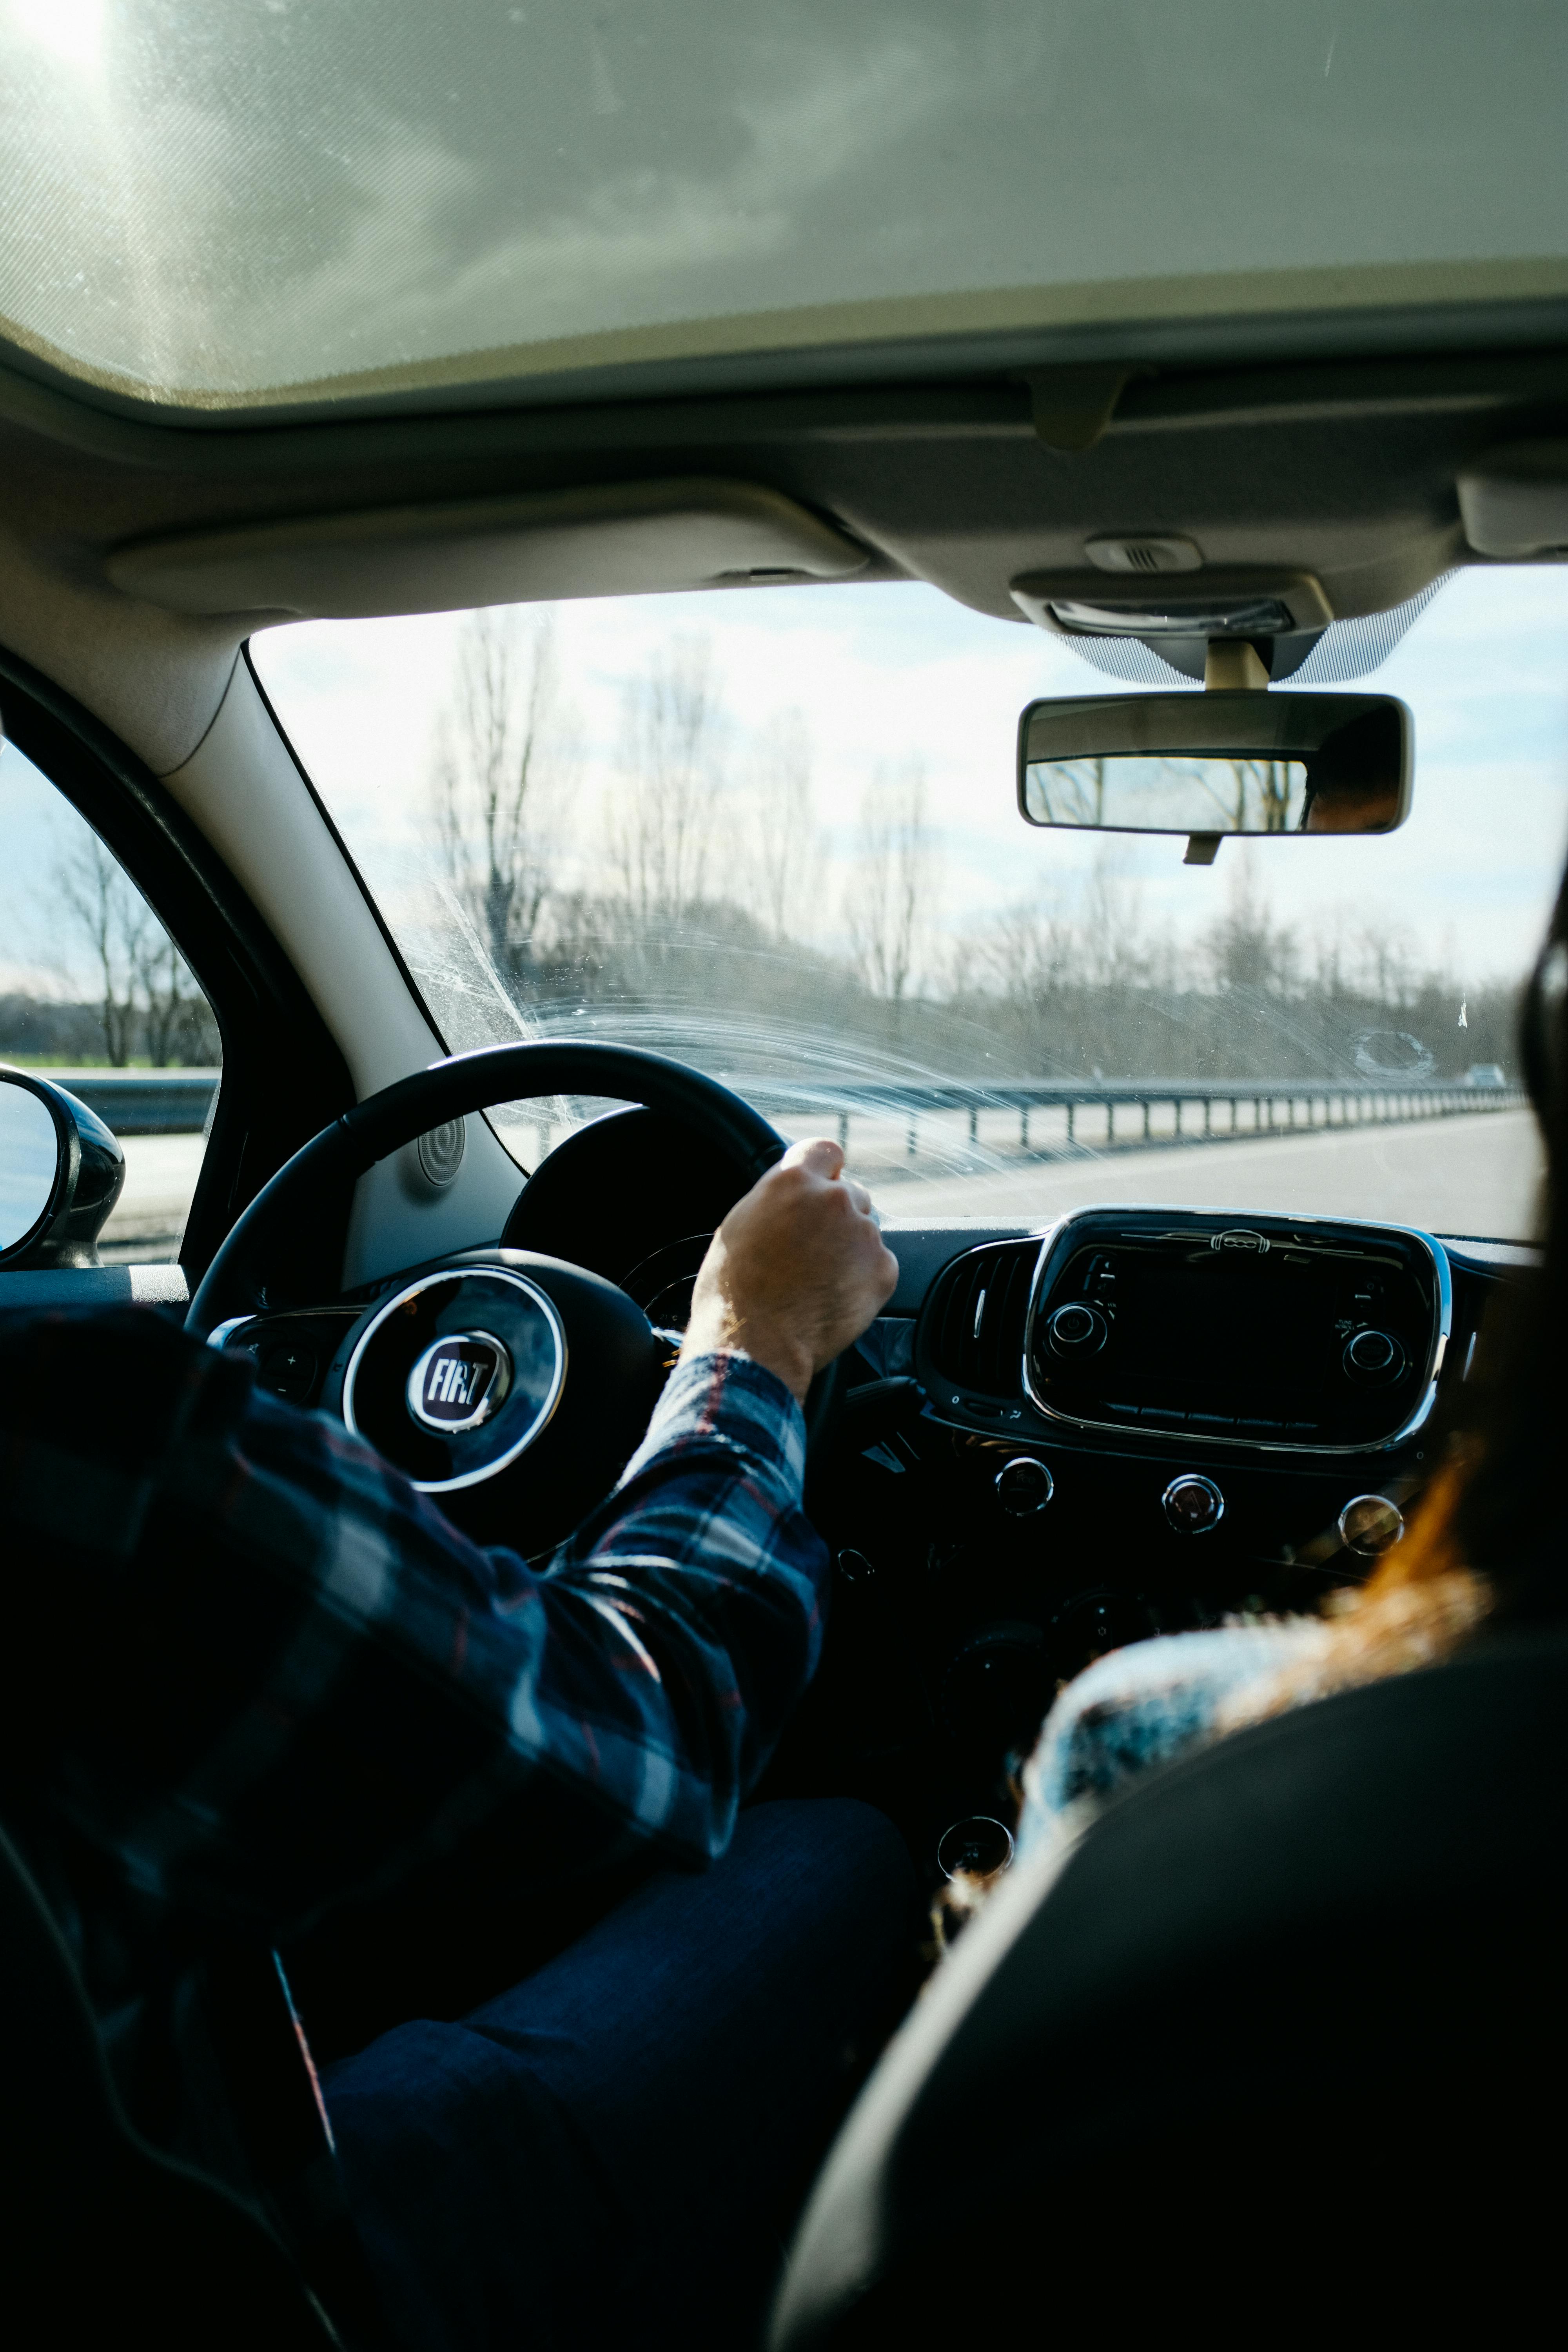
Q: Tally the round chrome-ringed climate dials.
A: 3